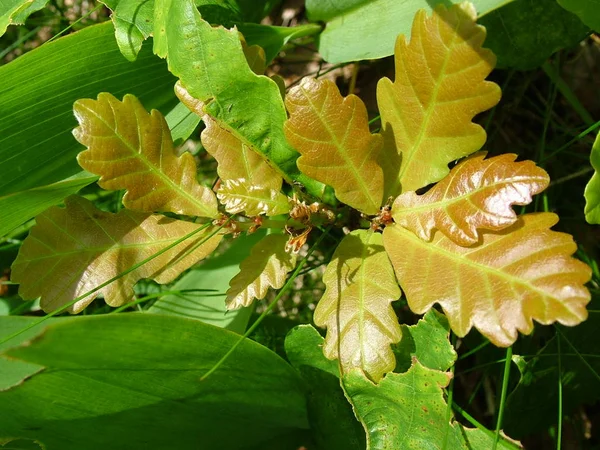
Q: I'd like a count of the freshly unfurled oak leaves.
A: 10